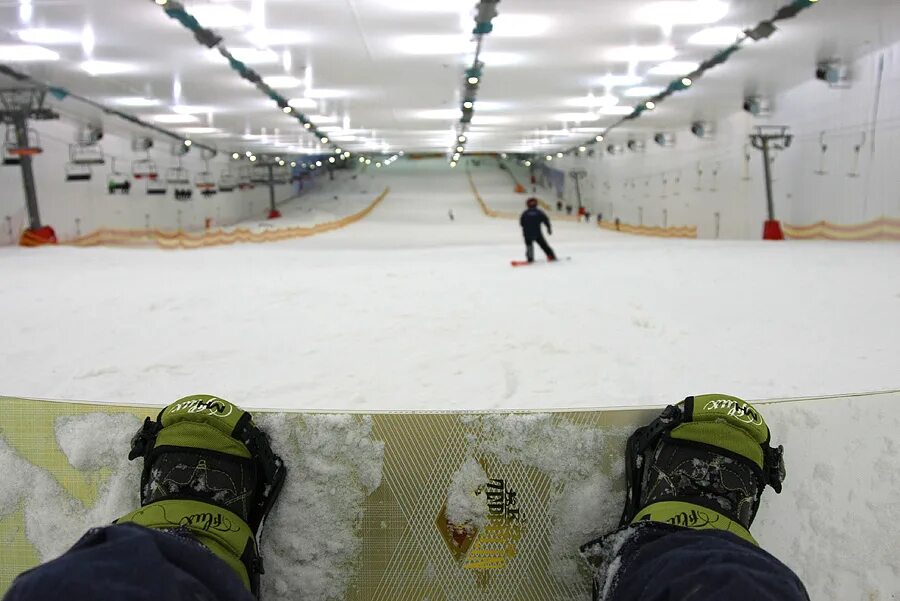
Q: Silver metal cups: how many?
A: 0